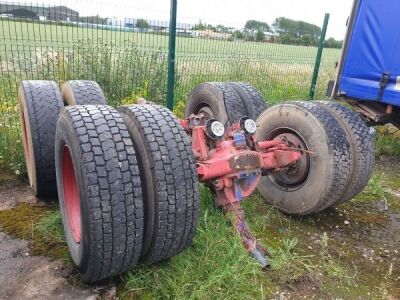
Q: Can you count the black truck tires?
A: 8